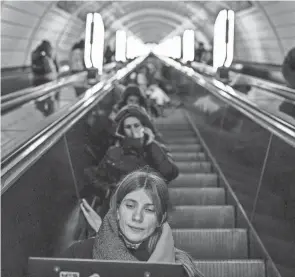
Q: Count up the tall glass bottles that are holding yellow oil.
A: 0